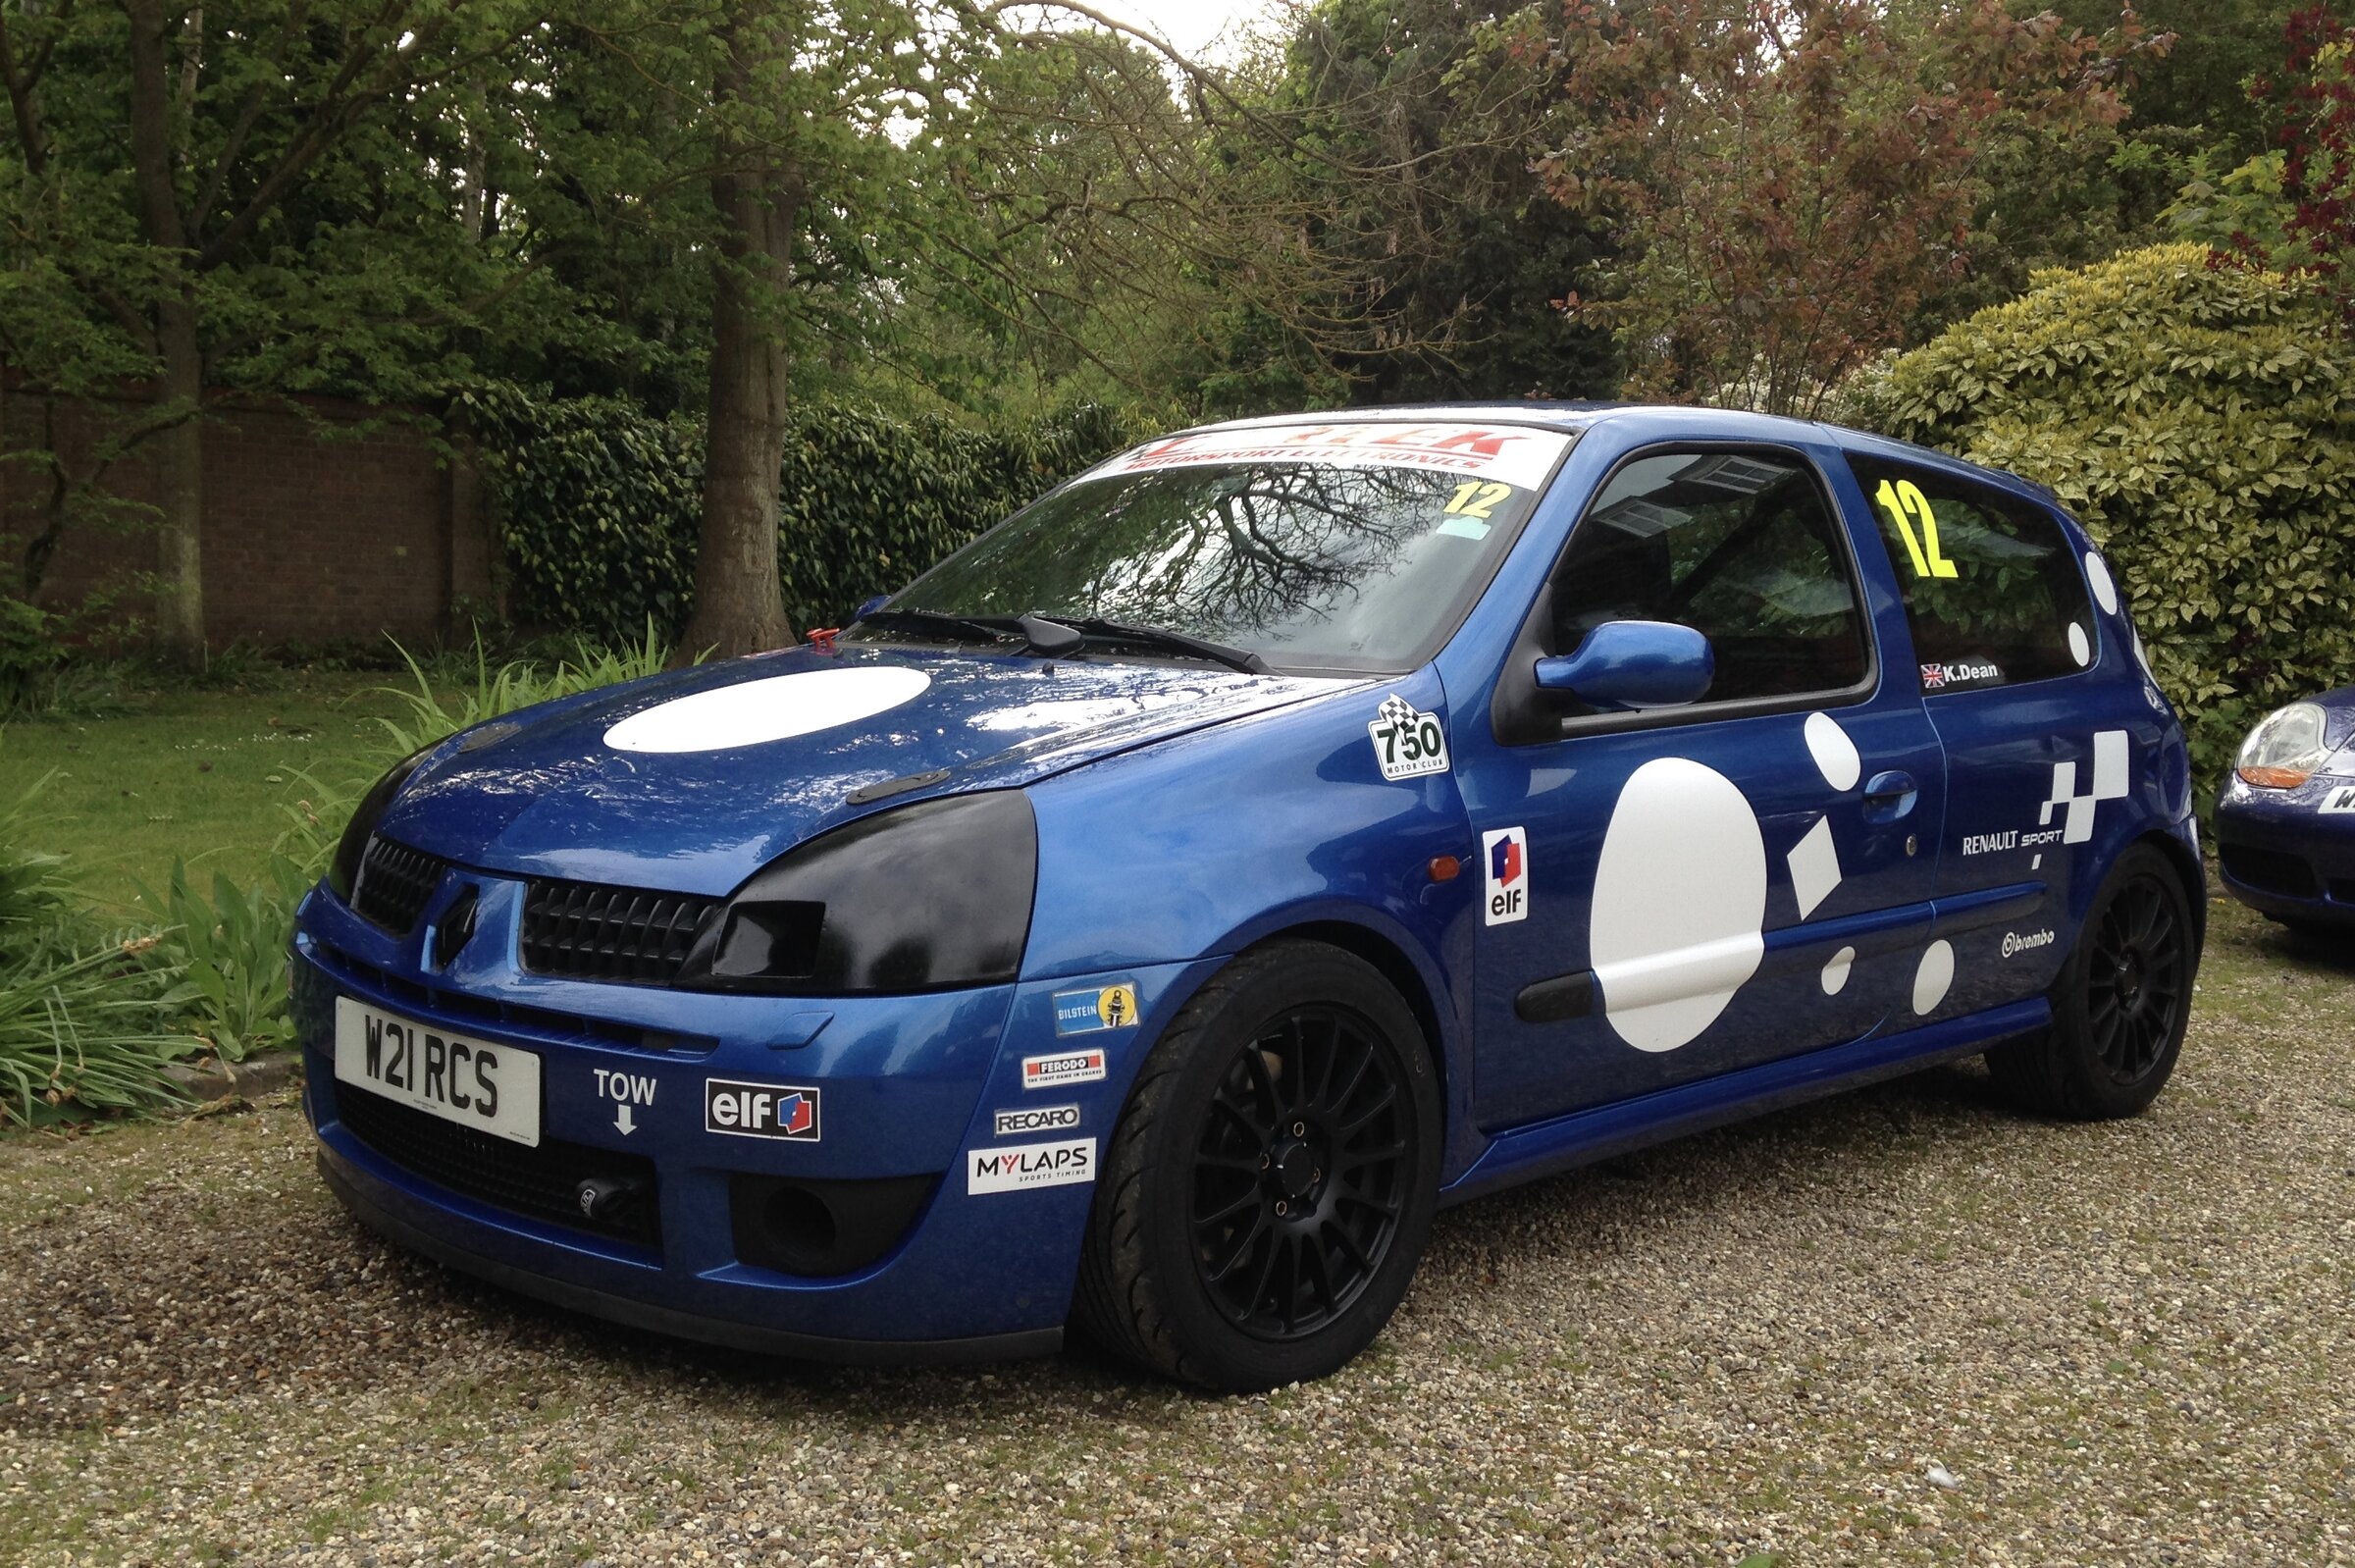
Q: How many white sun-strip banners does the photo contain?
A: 1